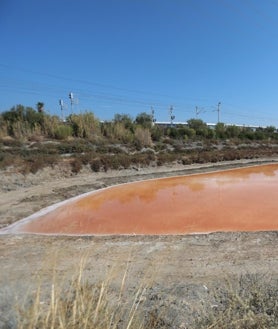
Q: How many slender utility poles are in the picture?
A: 6